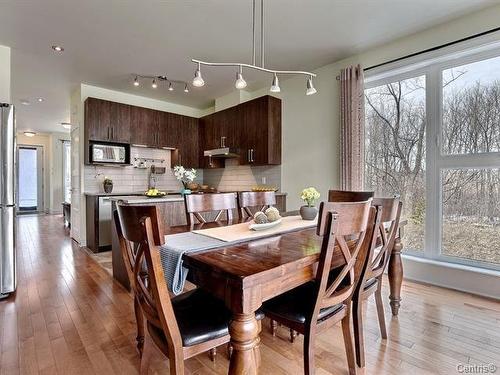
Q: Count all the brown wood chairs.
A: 6